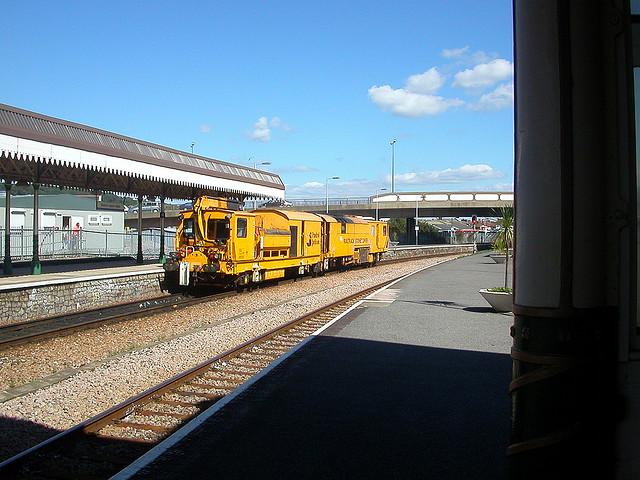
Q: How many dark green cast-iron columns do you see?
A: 4